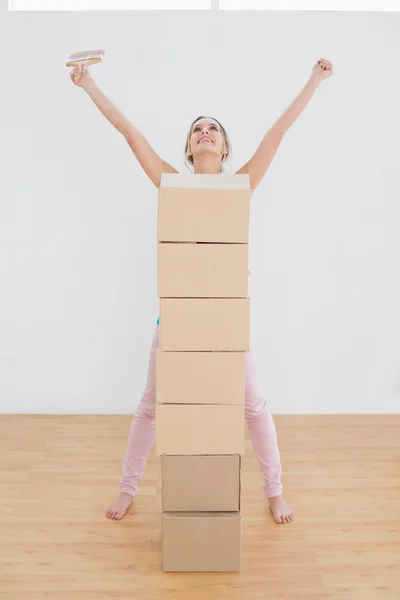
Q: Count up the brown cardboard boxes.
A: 7